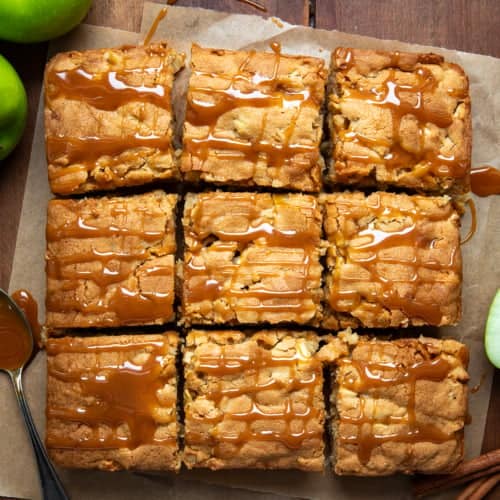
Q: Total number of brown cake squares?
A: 9